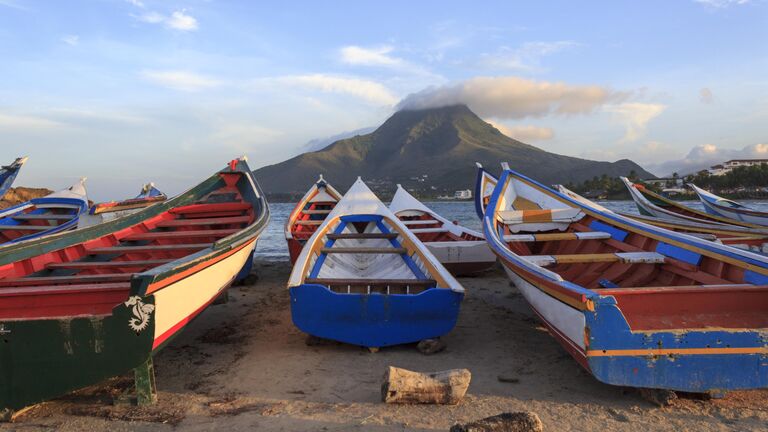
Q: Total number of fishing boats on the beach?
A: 12